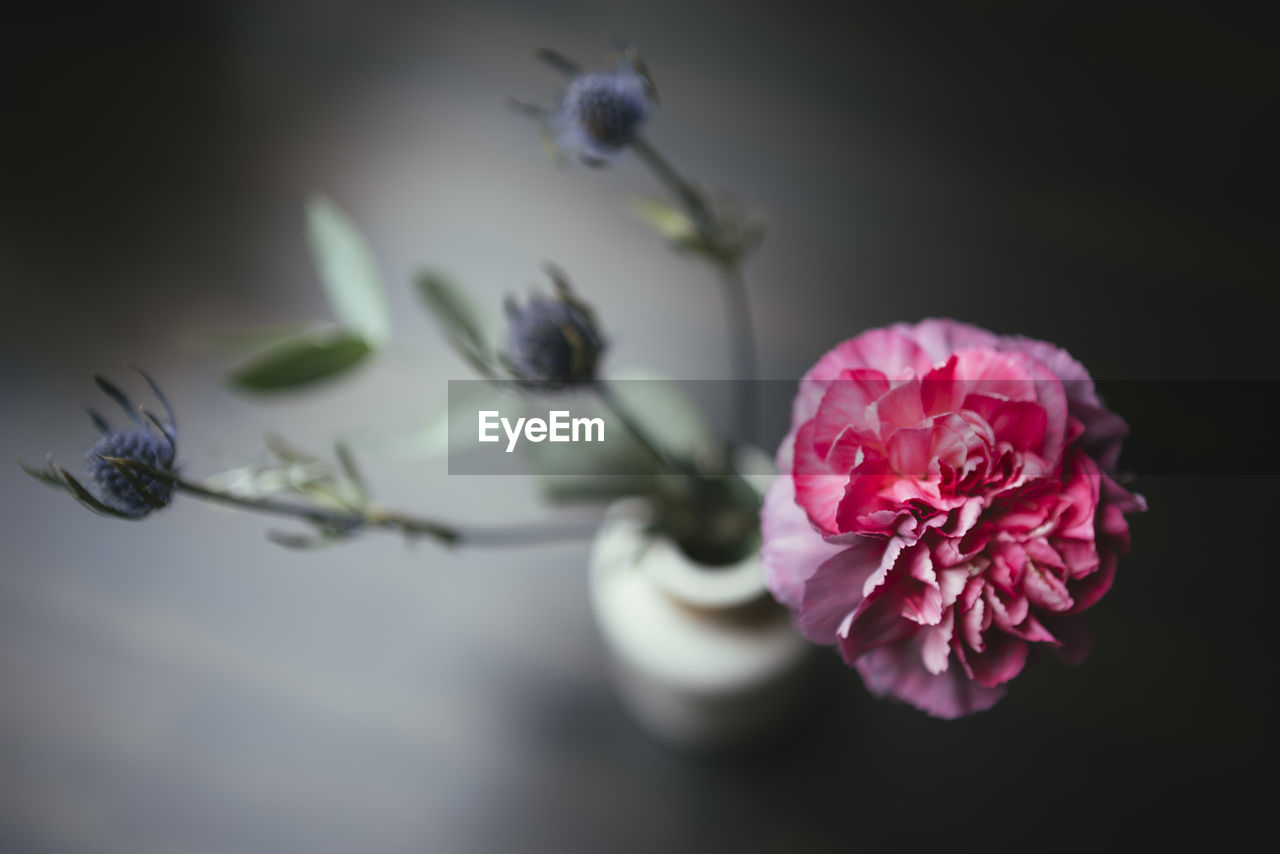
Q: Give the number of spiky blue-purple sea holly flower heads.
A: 3